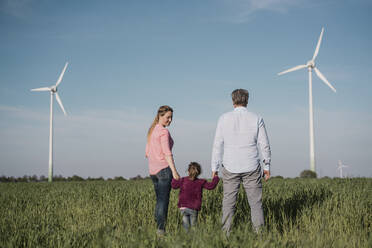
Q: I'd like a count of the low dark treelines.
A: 1